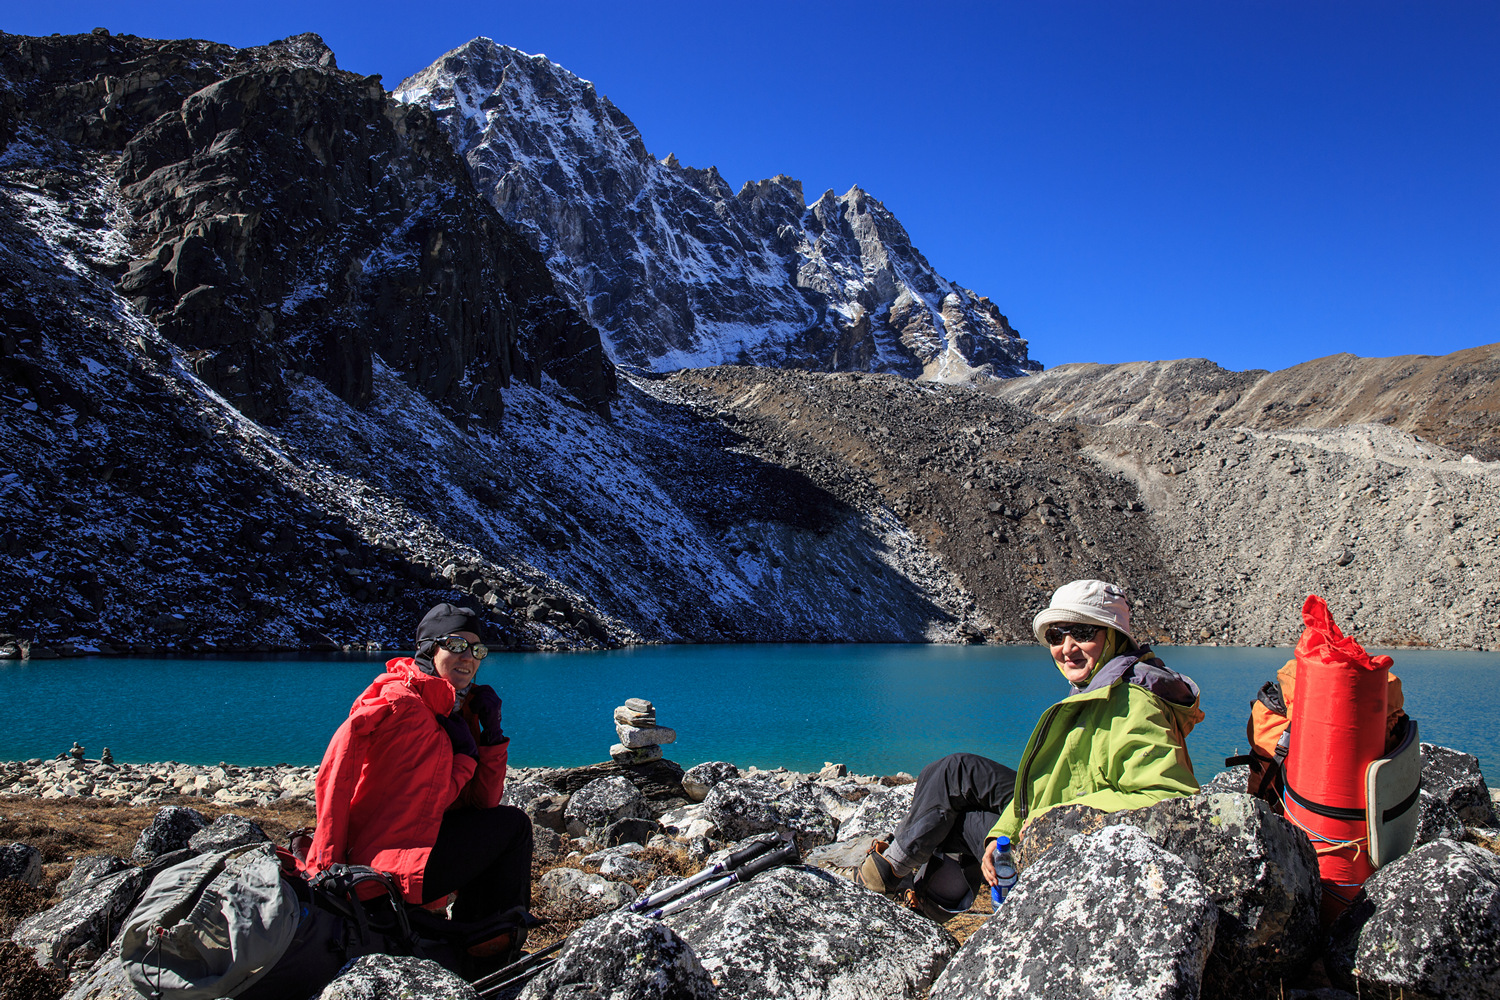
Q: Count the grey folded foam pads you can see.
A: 1